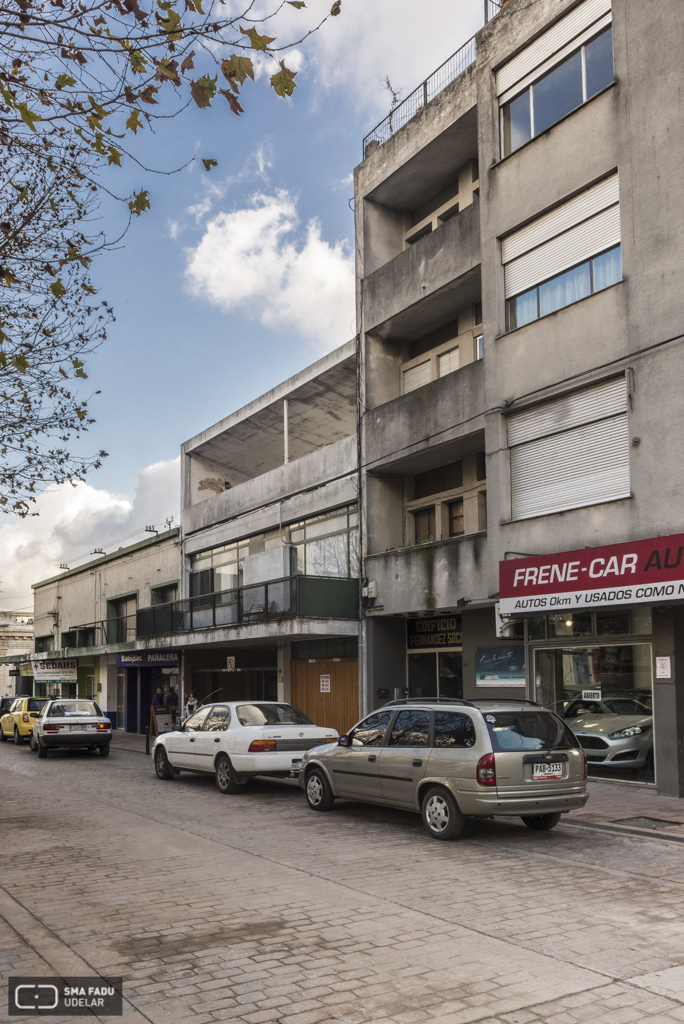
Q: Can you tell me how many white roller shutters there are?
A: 3